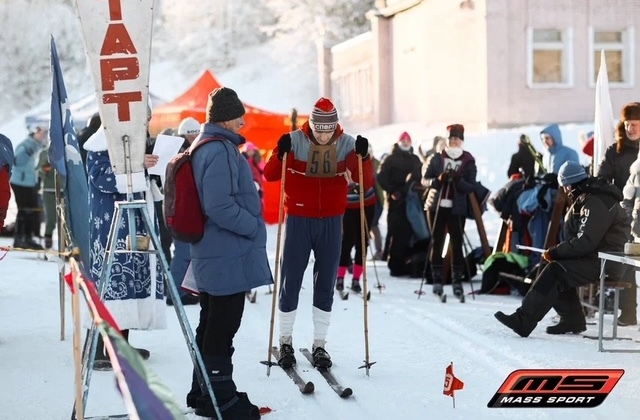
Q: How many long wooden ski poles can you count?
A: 2